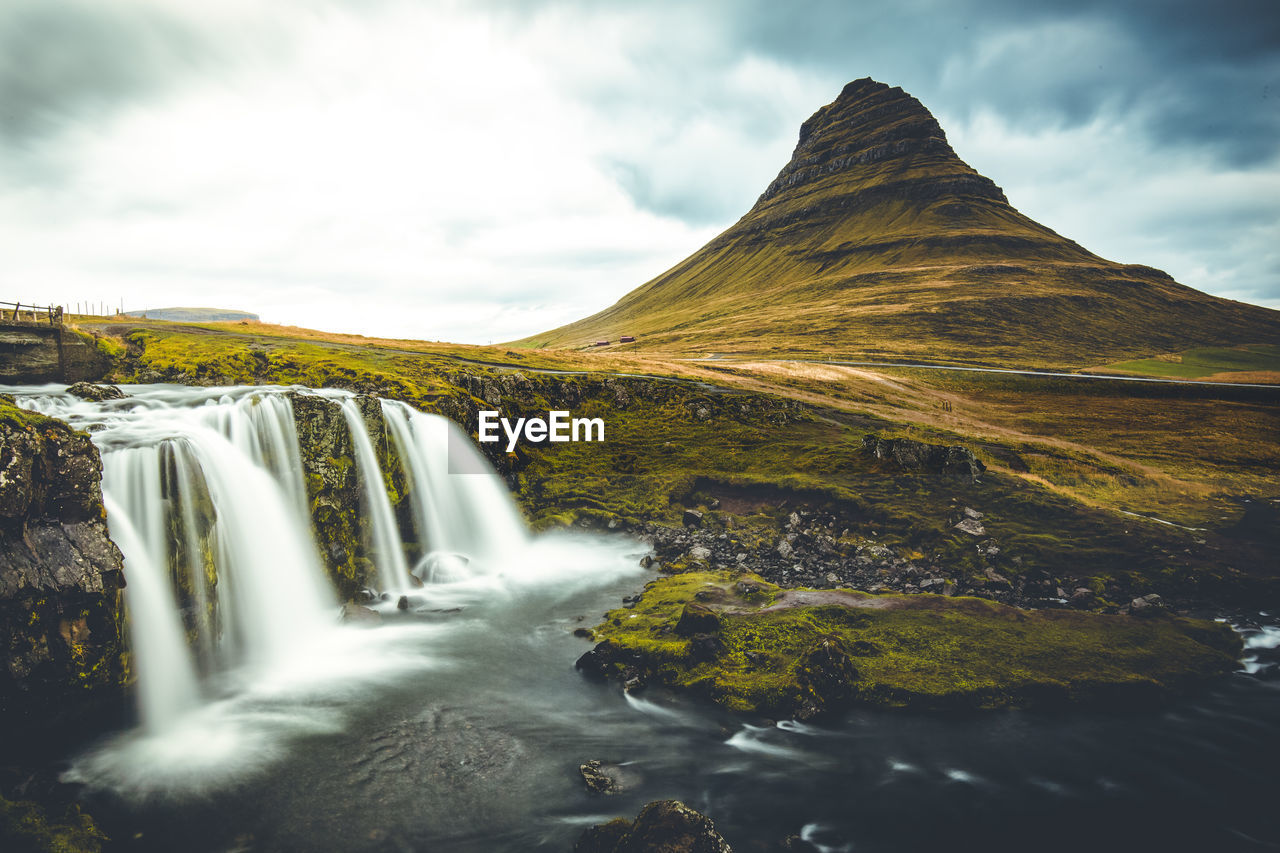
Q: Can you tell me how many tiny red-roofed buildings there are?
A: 2